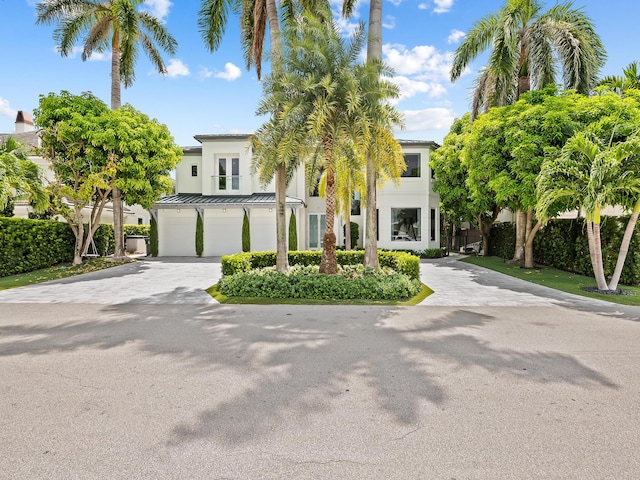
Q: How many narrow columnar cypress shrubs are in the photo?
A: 4